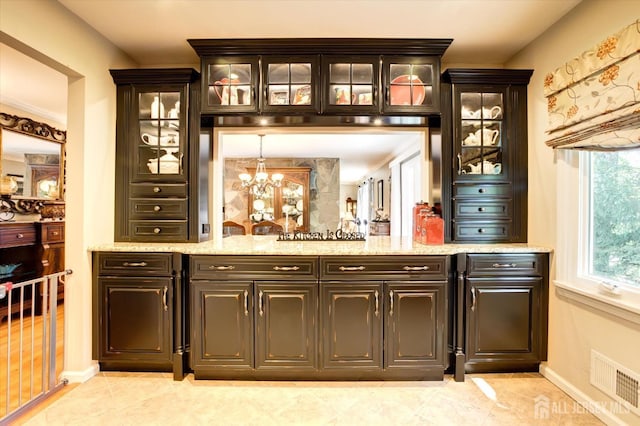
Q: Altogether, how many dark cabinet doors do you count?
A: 12